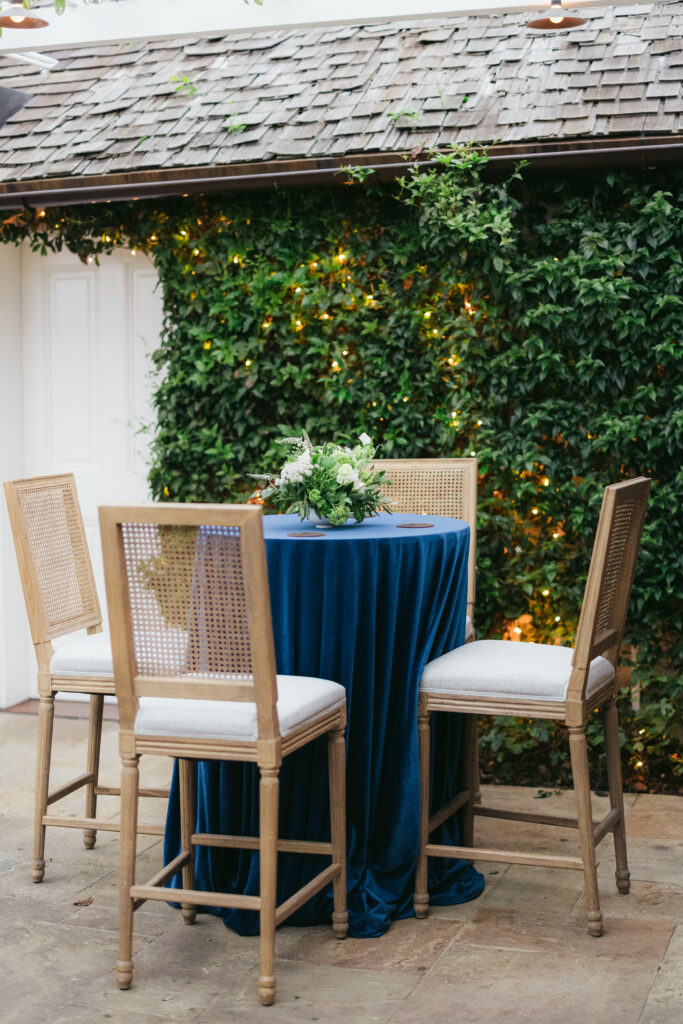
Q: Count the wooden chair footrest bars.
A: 11